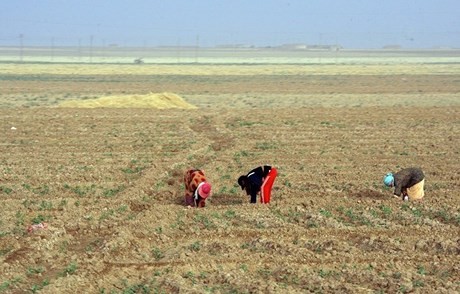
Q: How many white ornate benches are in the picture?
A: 0